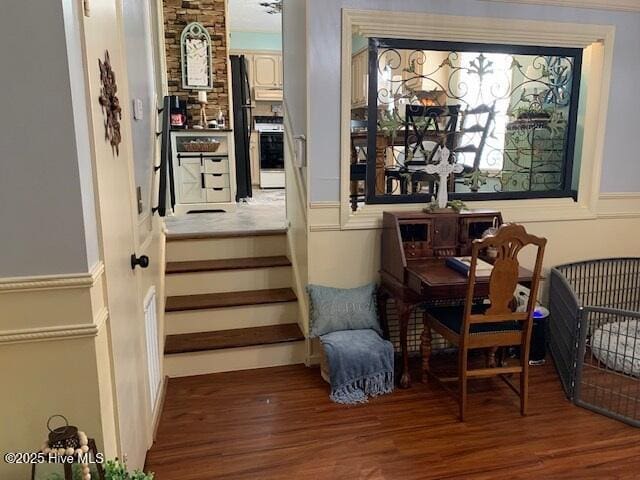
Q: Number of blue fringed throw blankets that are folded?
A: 1